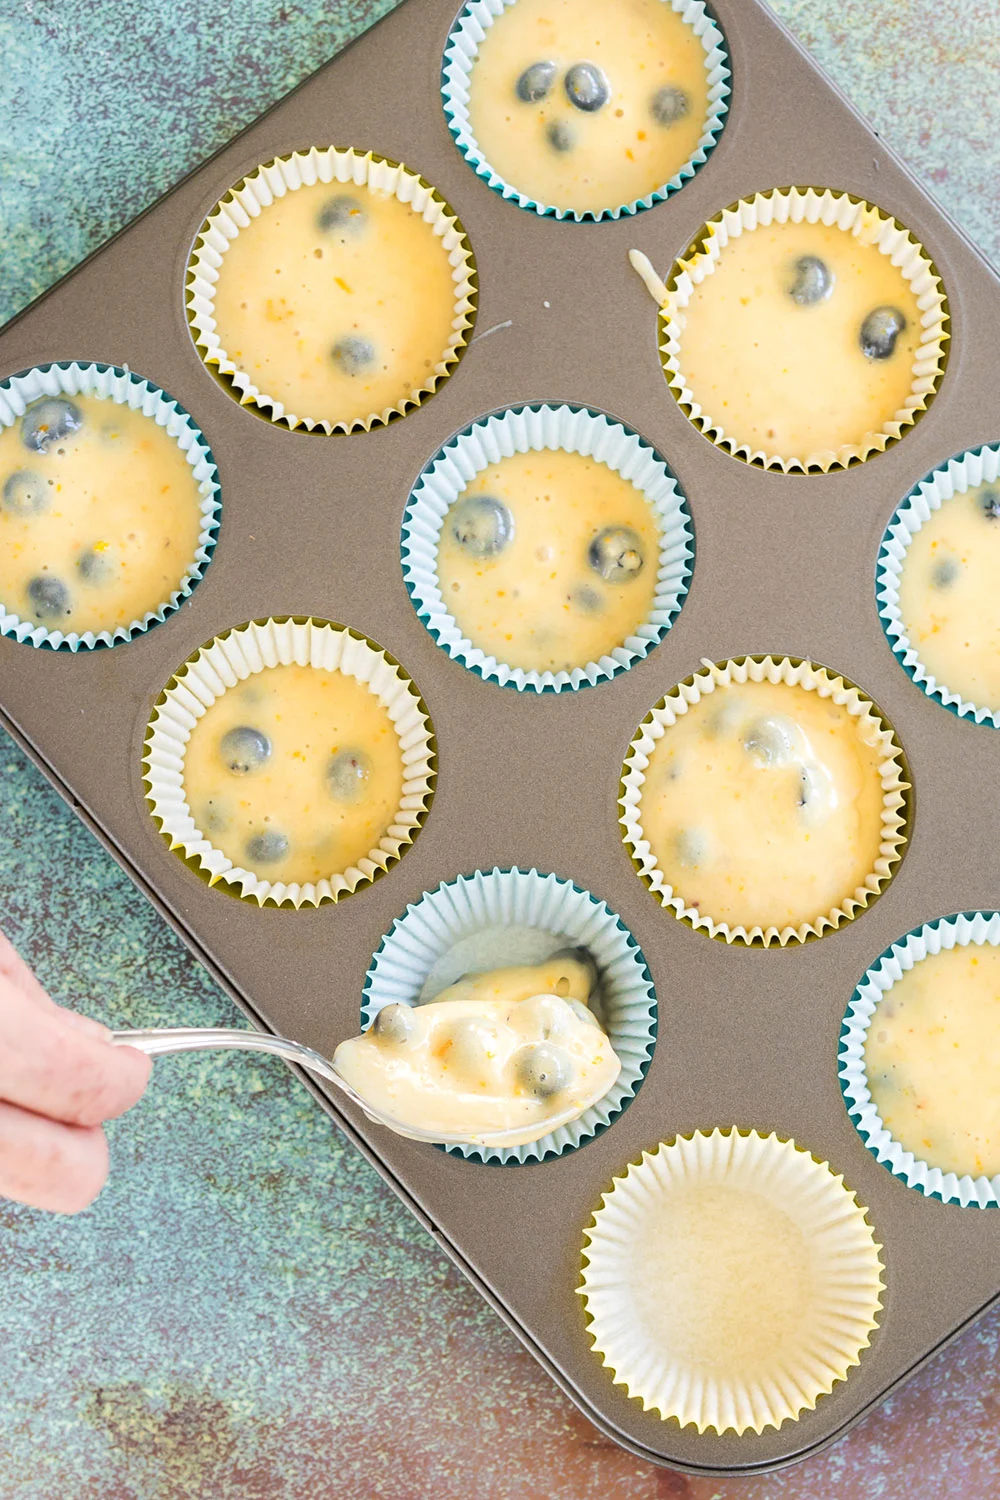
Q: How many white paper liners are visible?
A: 5